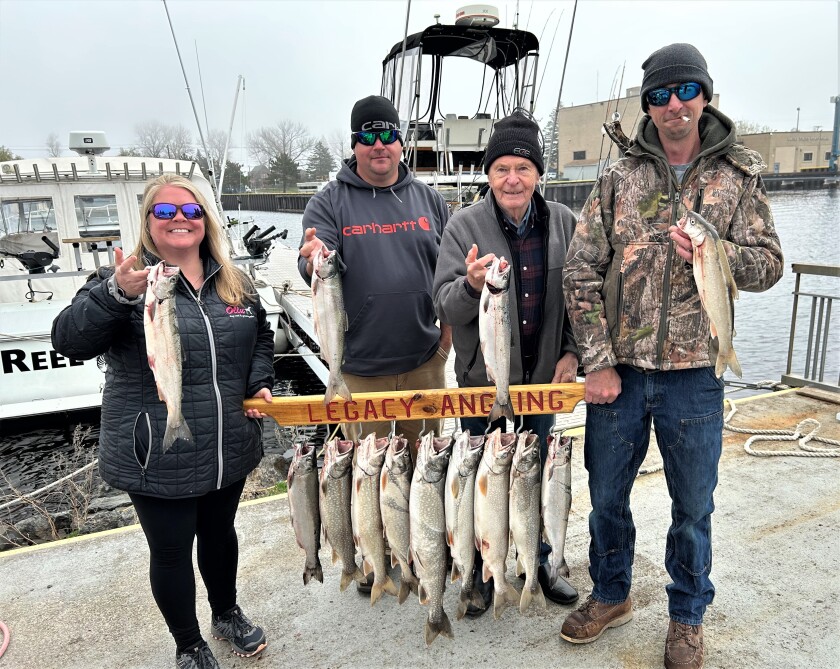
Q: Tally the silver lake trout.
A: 13